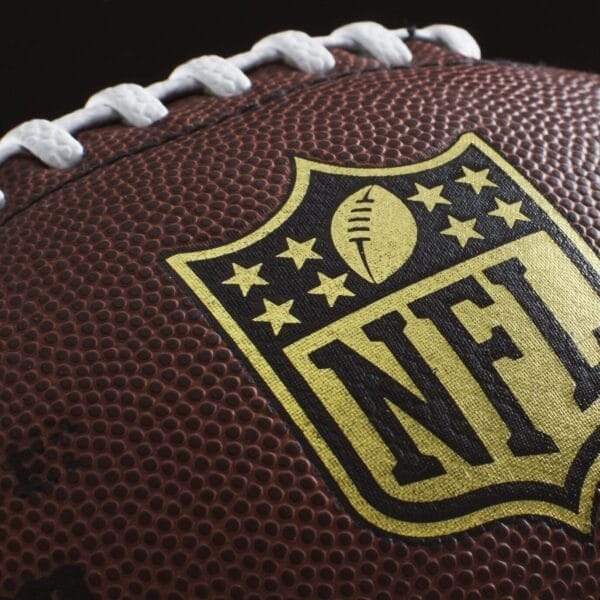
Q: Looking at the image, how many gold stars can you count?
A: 8